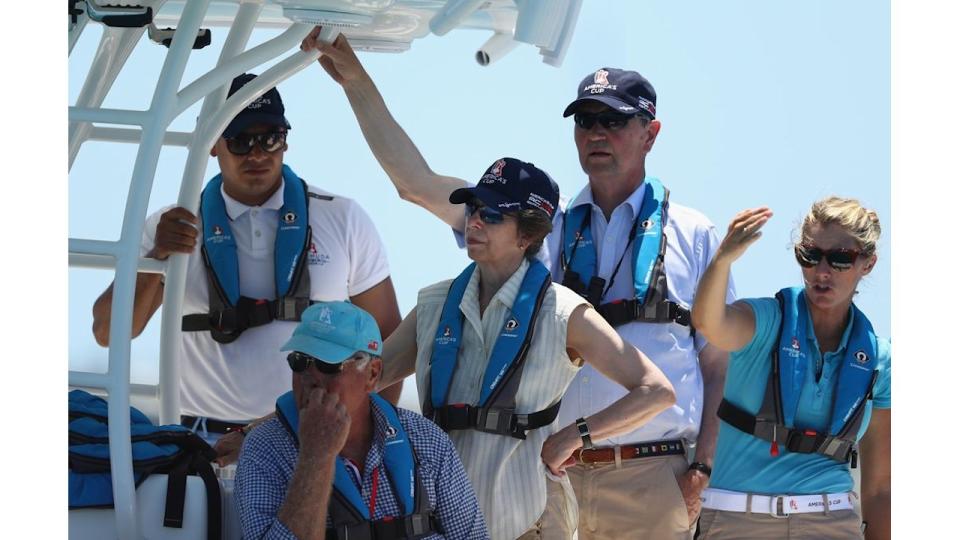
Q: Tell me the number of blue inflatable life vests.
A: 5